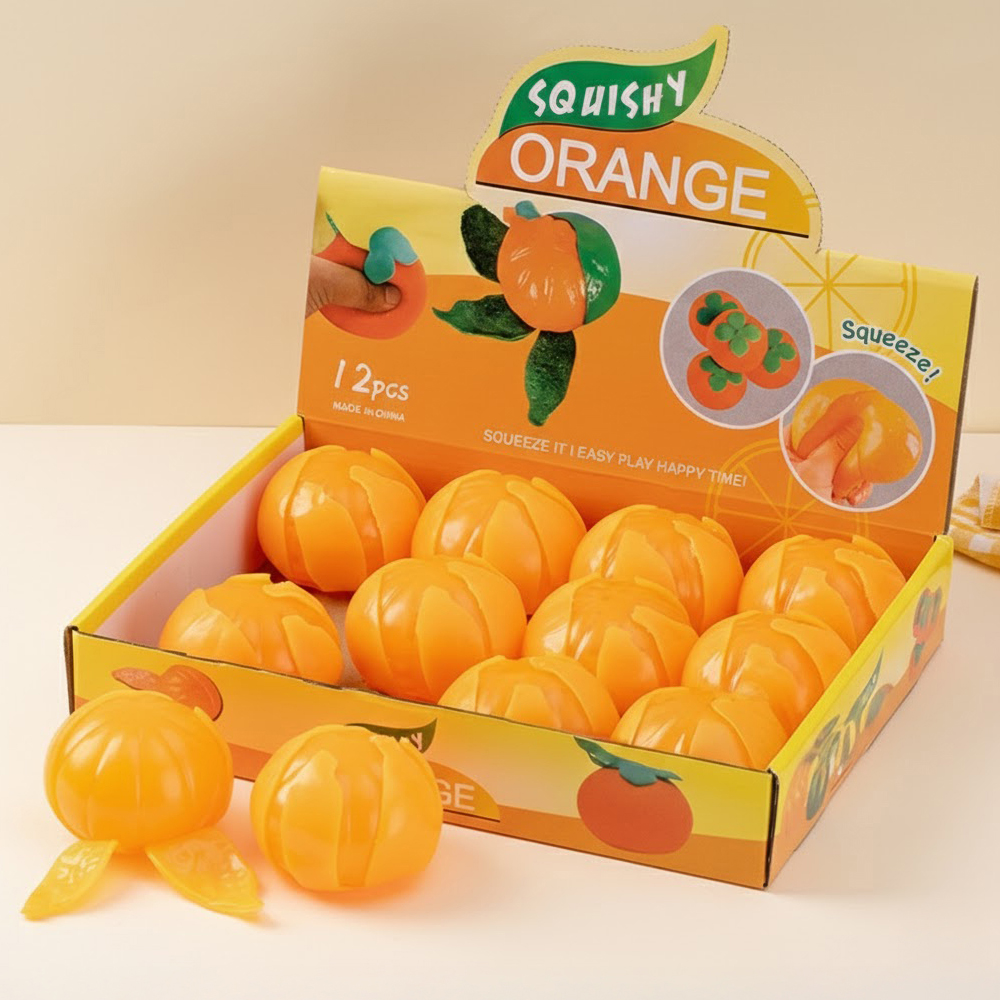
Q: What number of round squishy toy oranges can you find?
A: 12